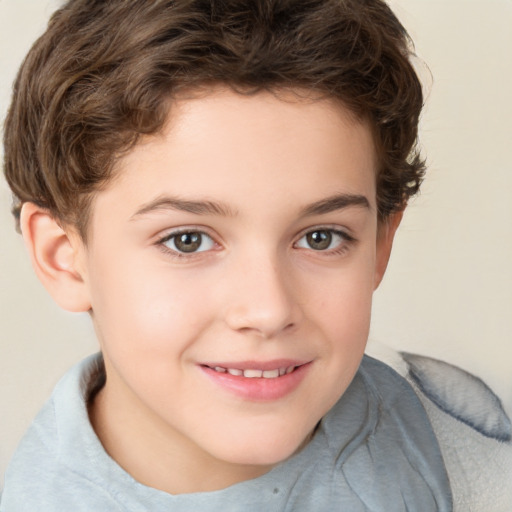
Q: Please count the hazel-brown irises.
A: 2